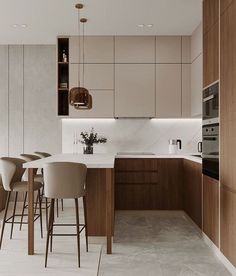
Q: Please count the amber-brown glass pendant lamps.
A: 2